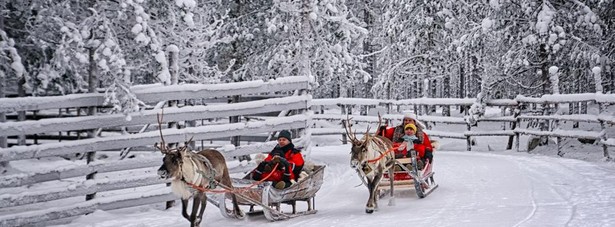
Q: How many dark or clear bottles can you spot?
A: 0